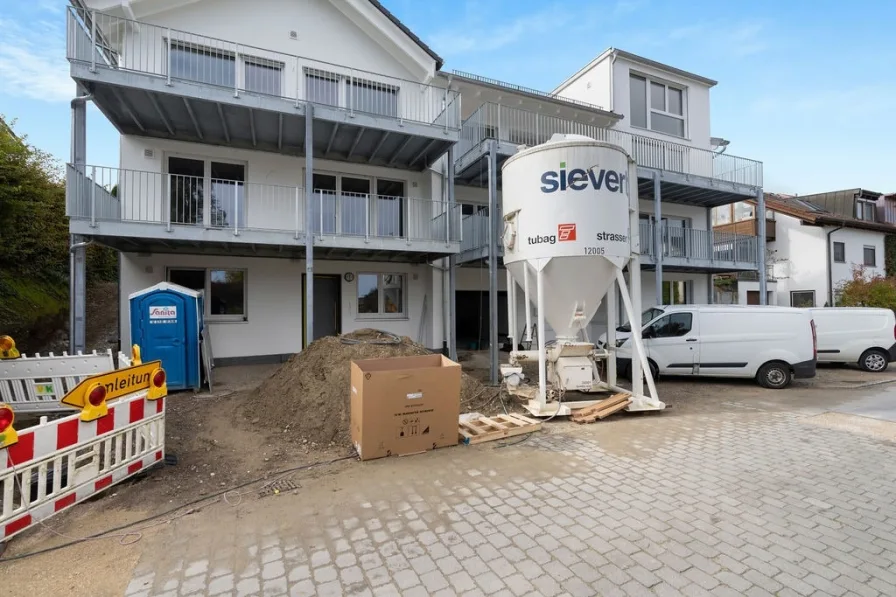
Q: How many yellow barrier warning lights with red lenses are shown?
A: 3